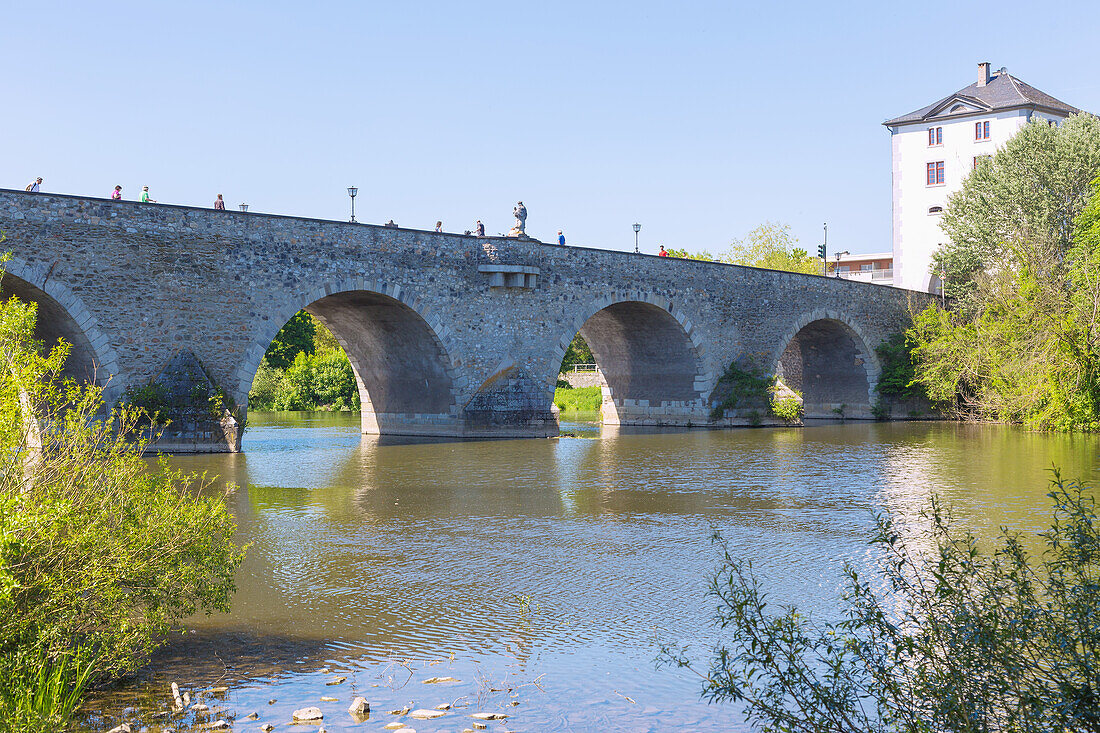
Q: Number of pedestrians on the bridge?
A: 8